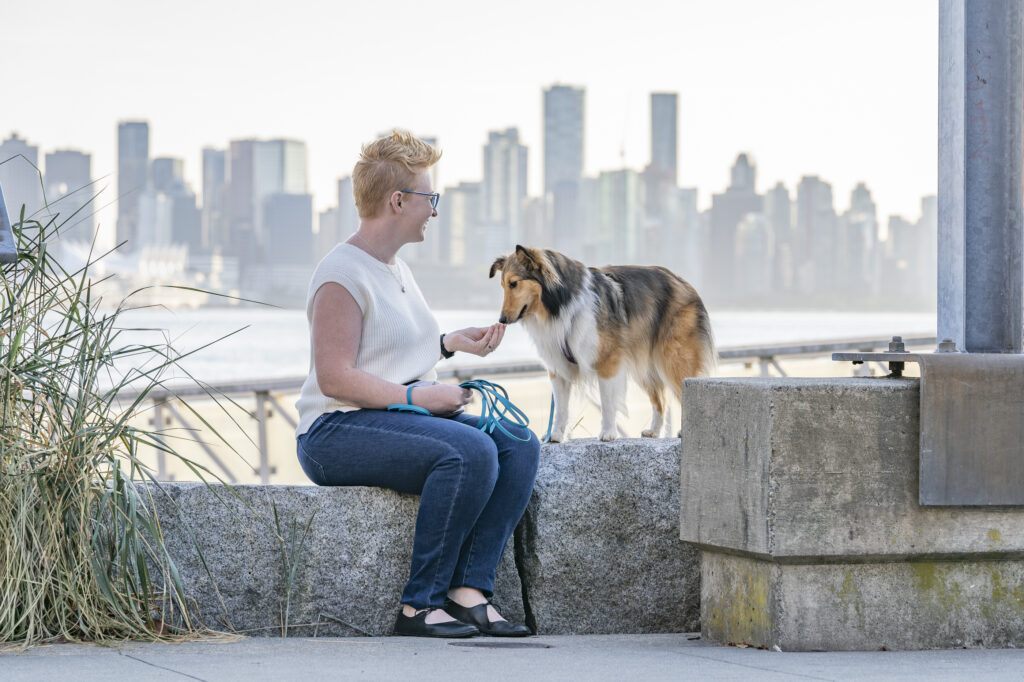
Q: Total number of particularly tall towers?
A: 2